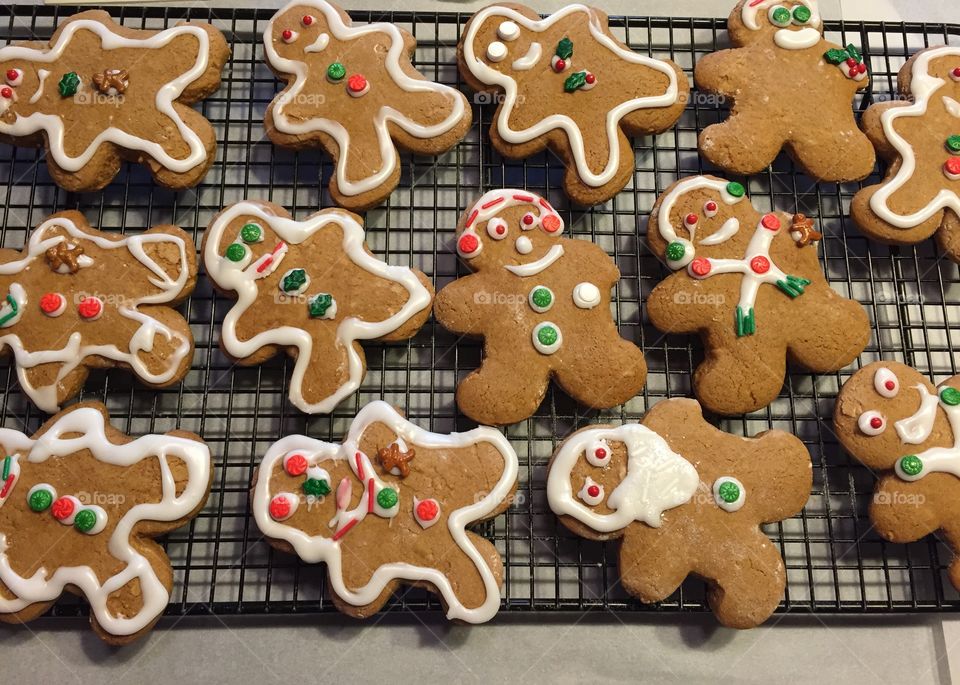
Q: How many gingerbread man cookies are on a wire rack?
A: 13